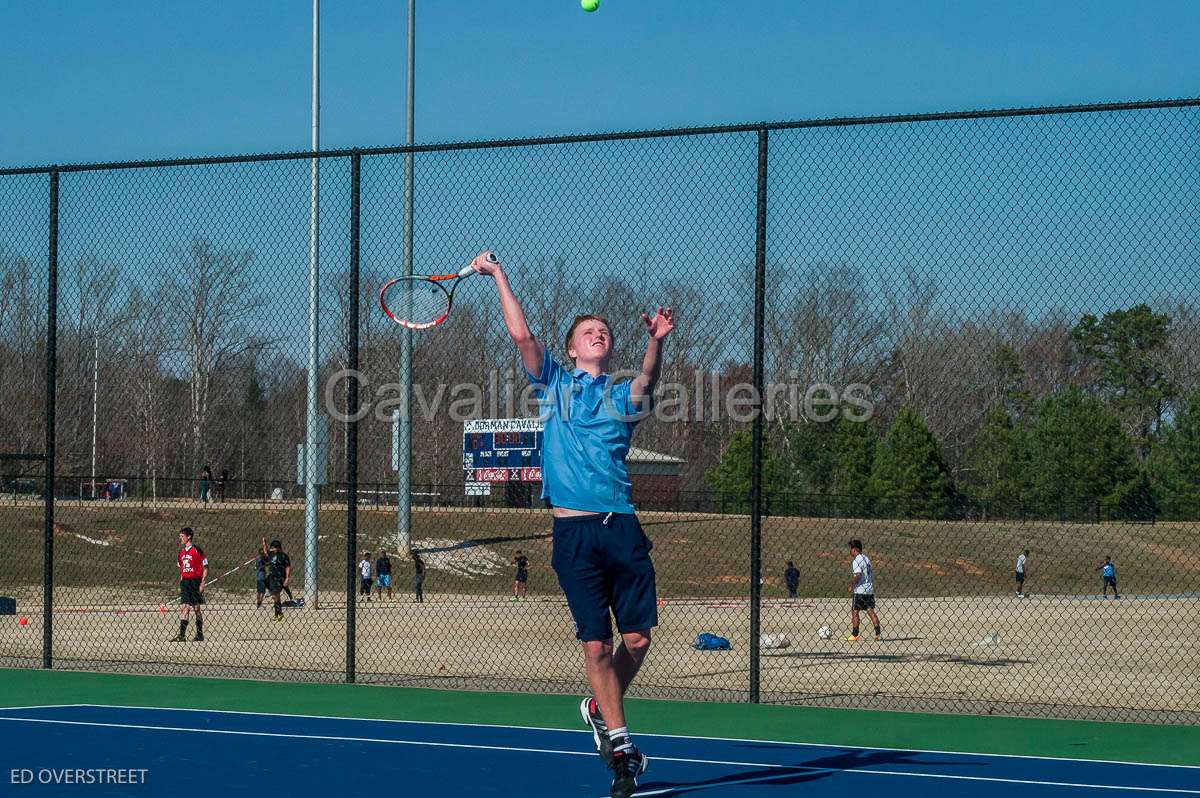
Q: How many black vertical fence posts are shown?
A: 3